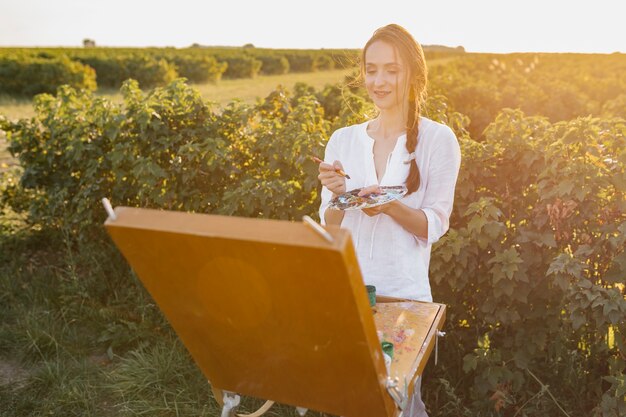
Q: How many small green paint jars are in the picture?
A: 2